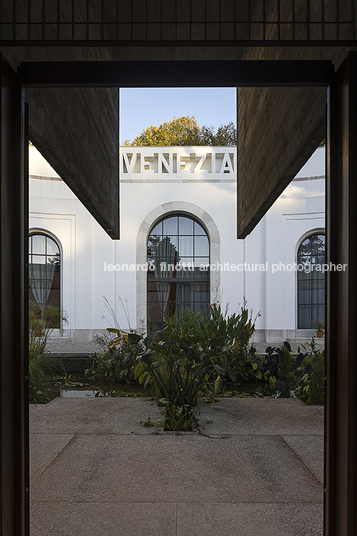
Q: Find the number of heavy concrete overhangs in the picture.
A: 2